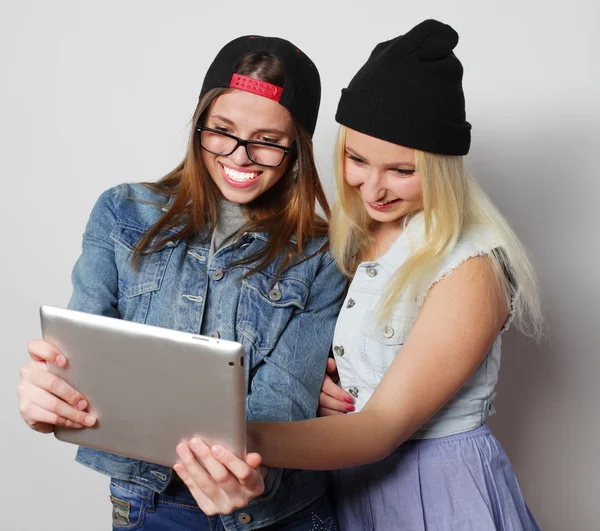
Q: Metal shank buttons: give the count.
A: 9